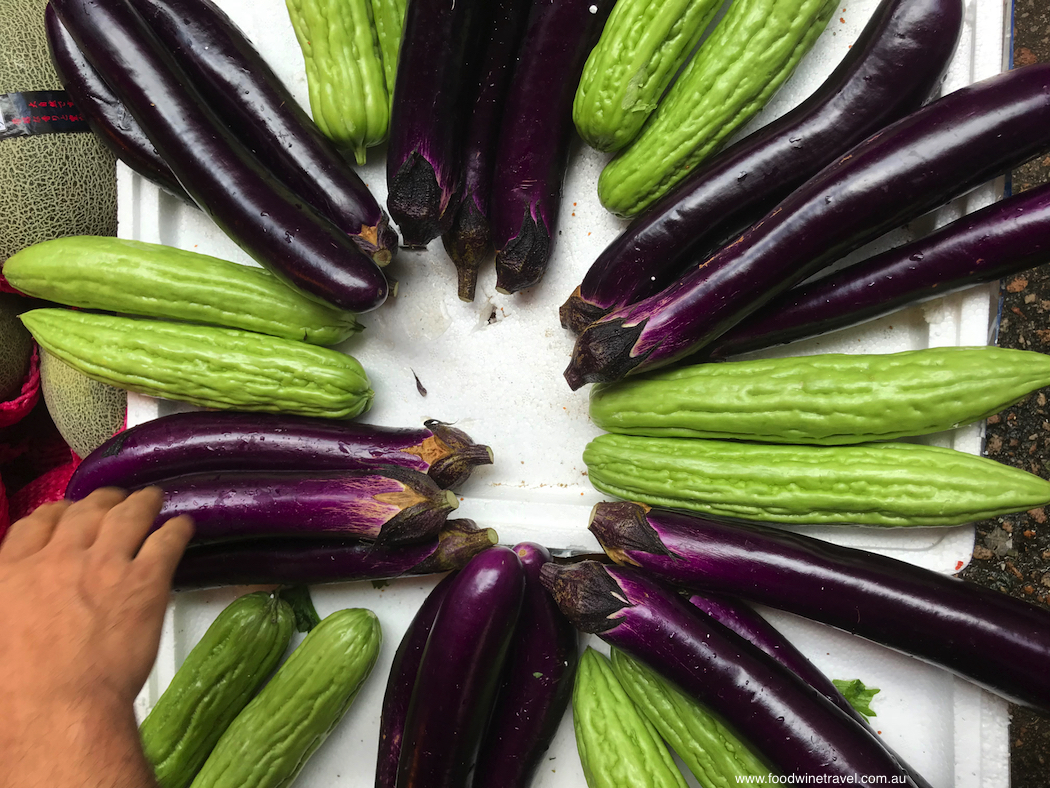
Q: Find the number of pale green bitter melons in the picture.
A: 12